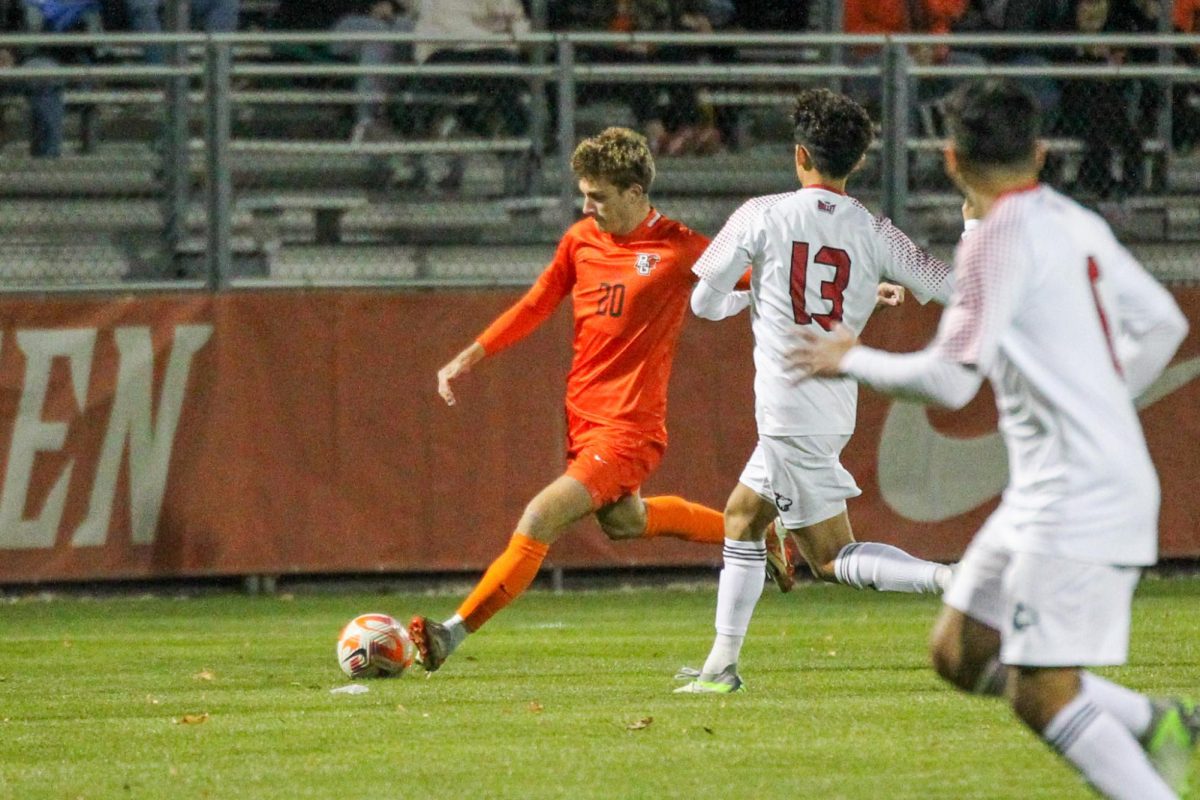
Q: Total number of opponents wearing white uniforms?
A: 2